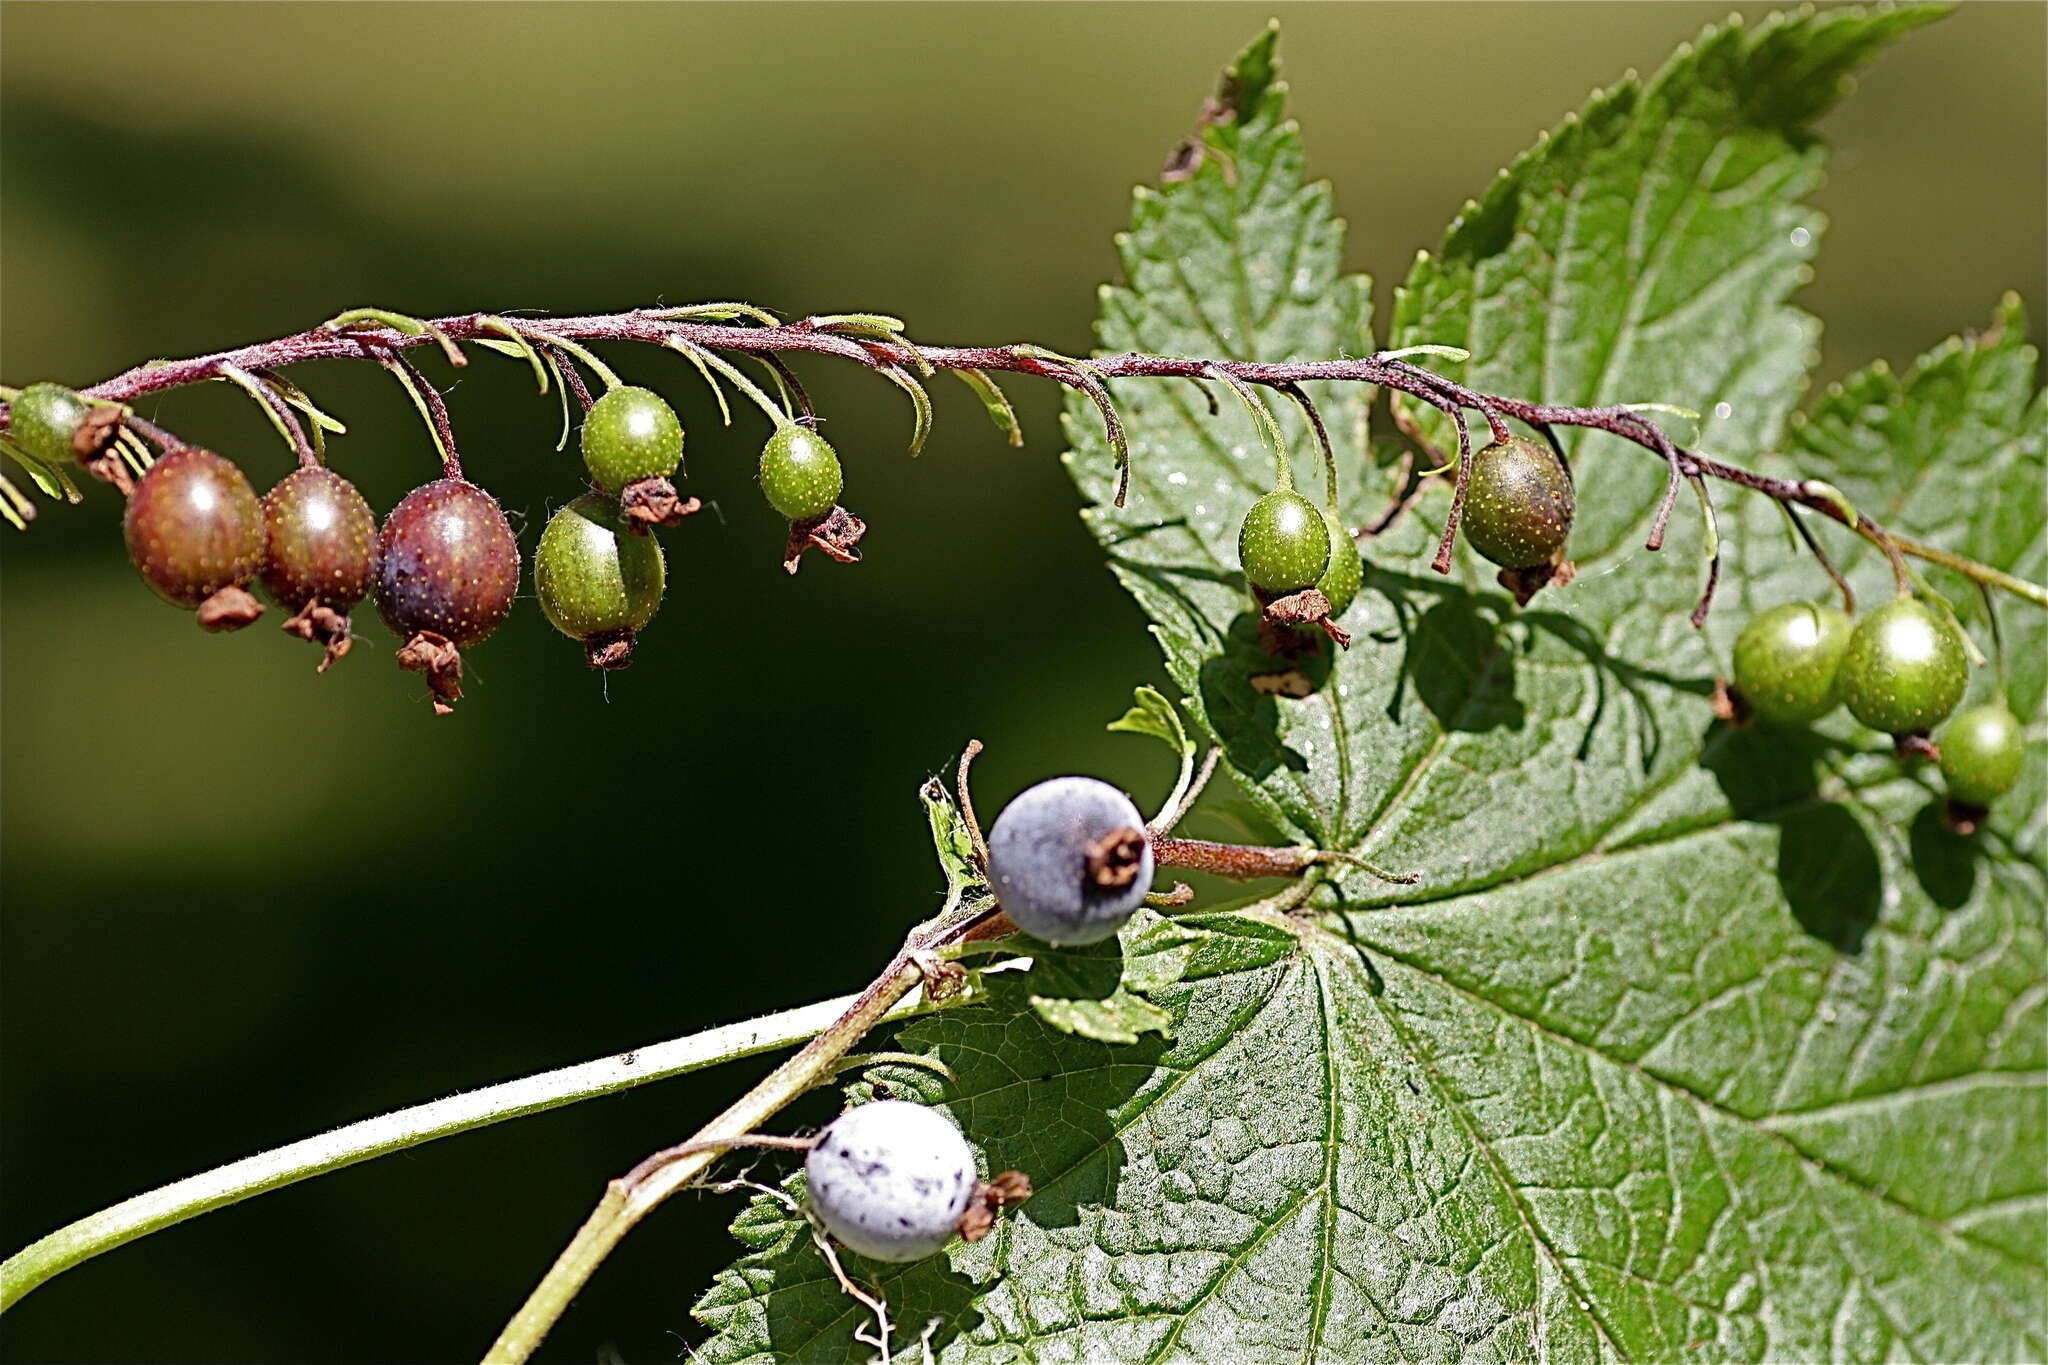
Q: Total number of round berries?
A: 15